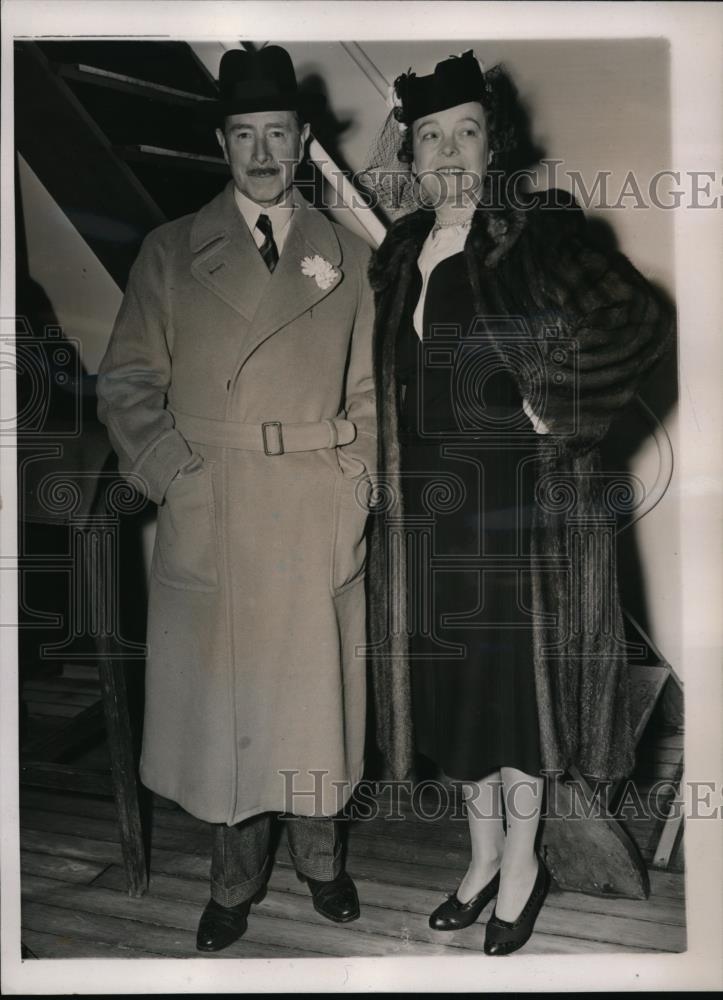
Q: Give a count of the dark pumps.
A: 2